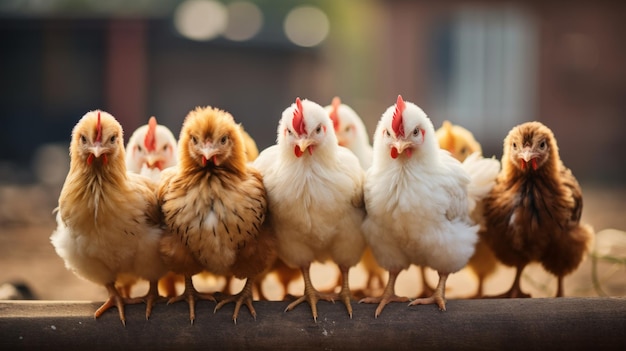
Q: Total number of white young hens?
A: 4